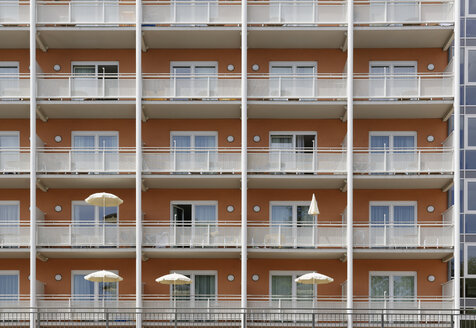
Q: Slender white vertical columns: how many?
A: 5